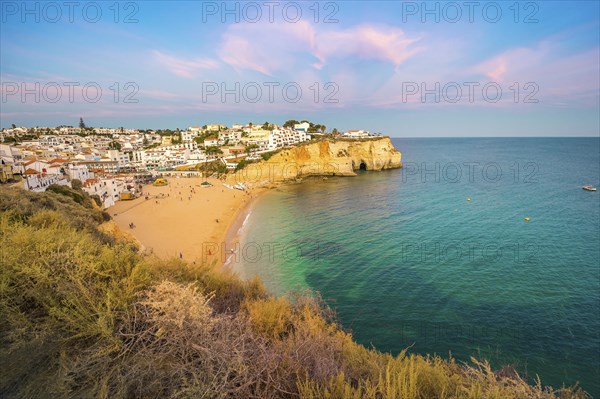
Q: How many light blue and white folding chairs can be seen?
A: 0